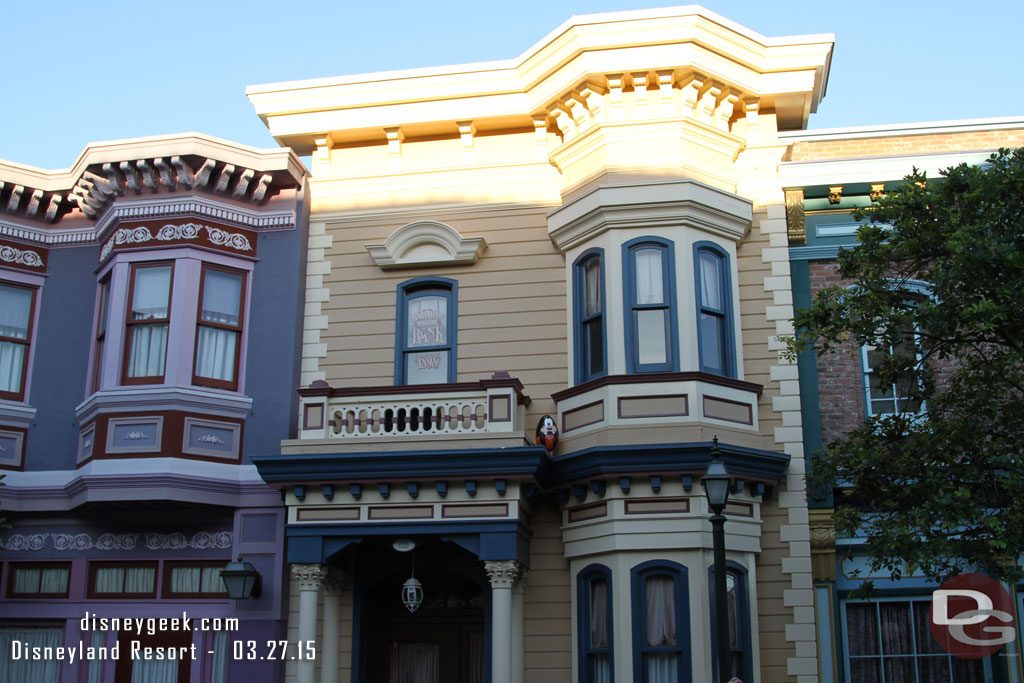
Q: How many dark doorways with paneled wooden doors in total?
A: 1